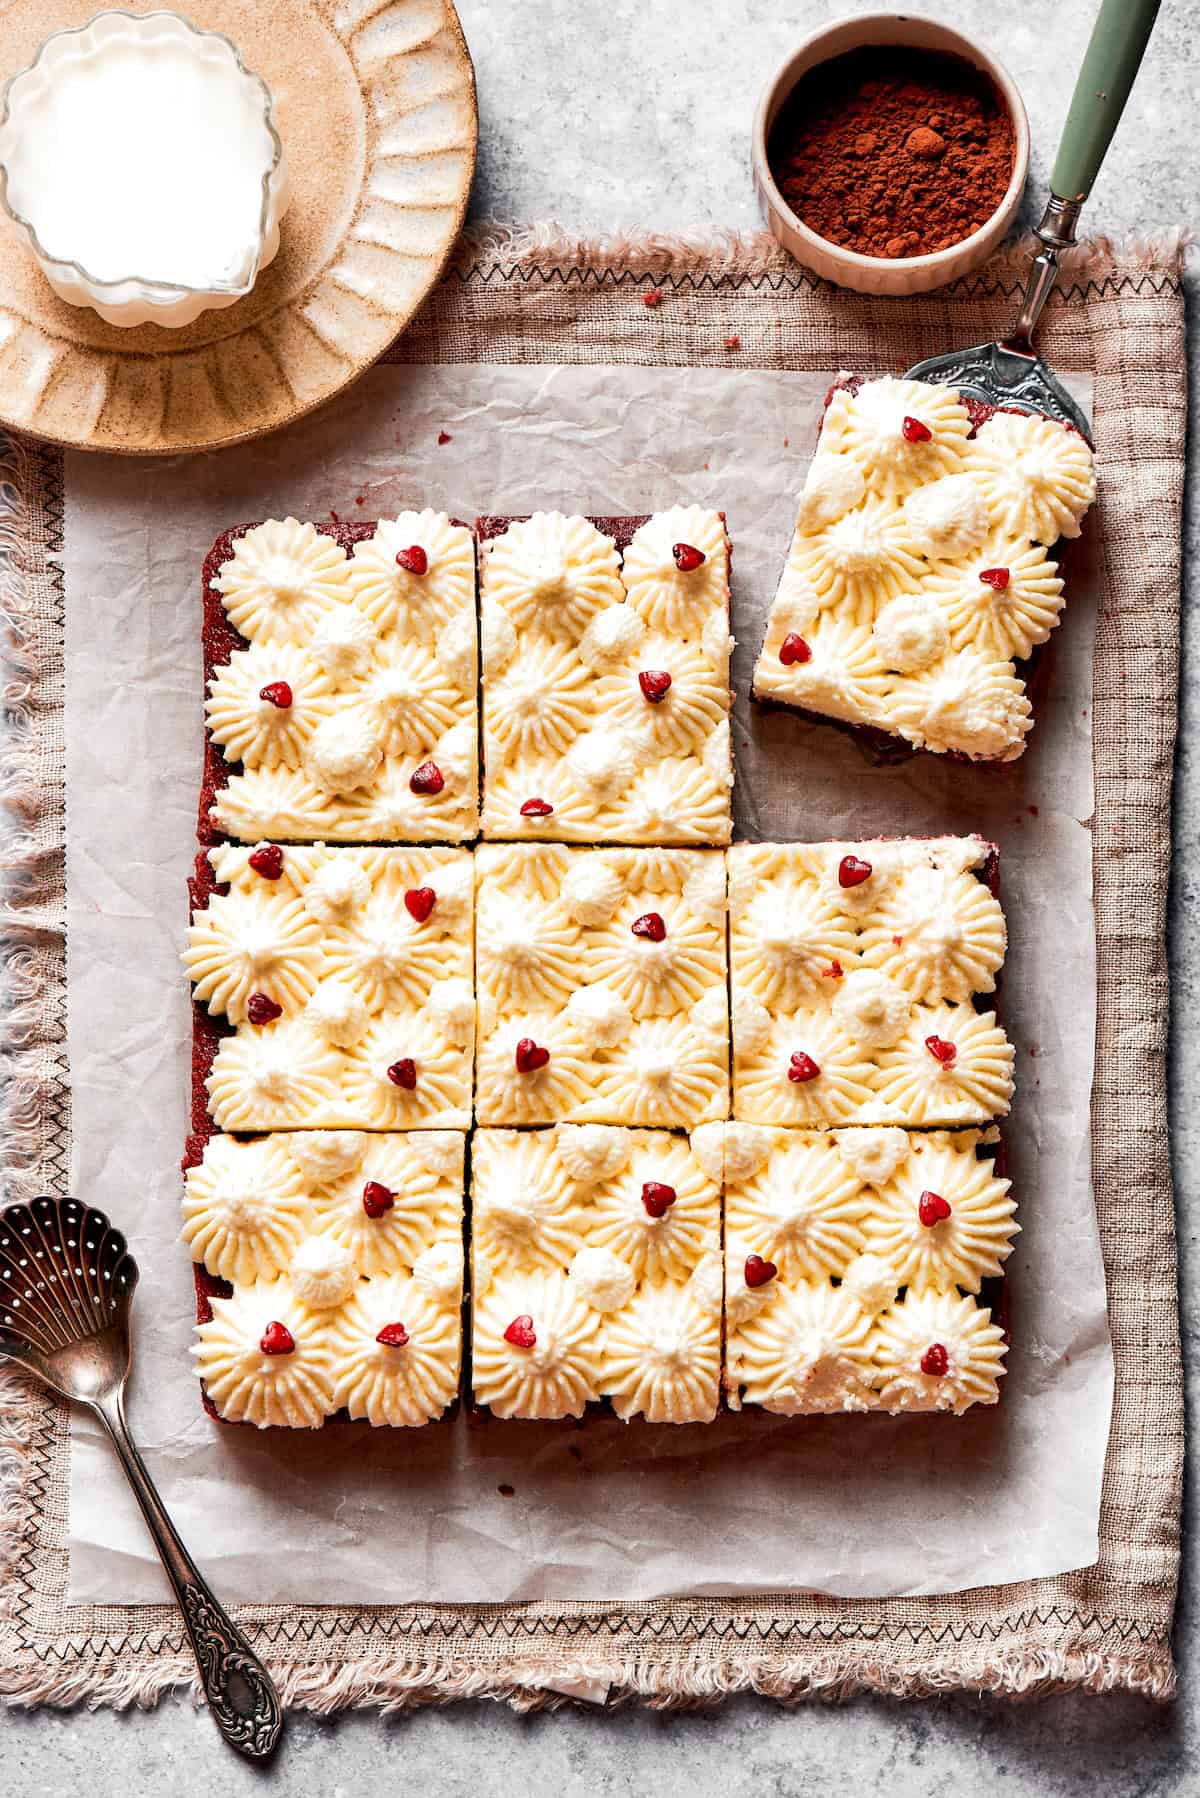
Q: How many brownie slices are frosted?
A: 9